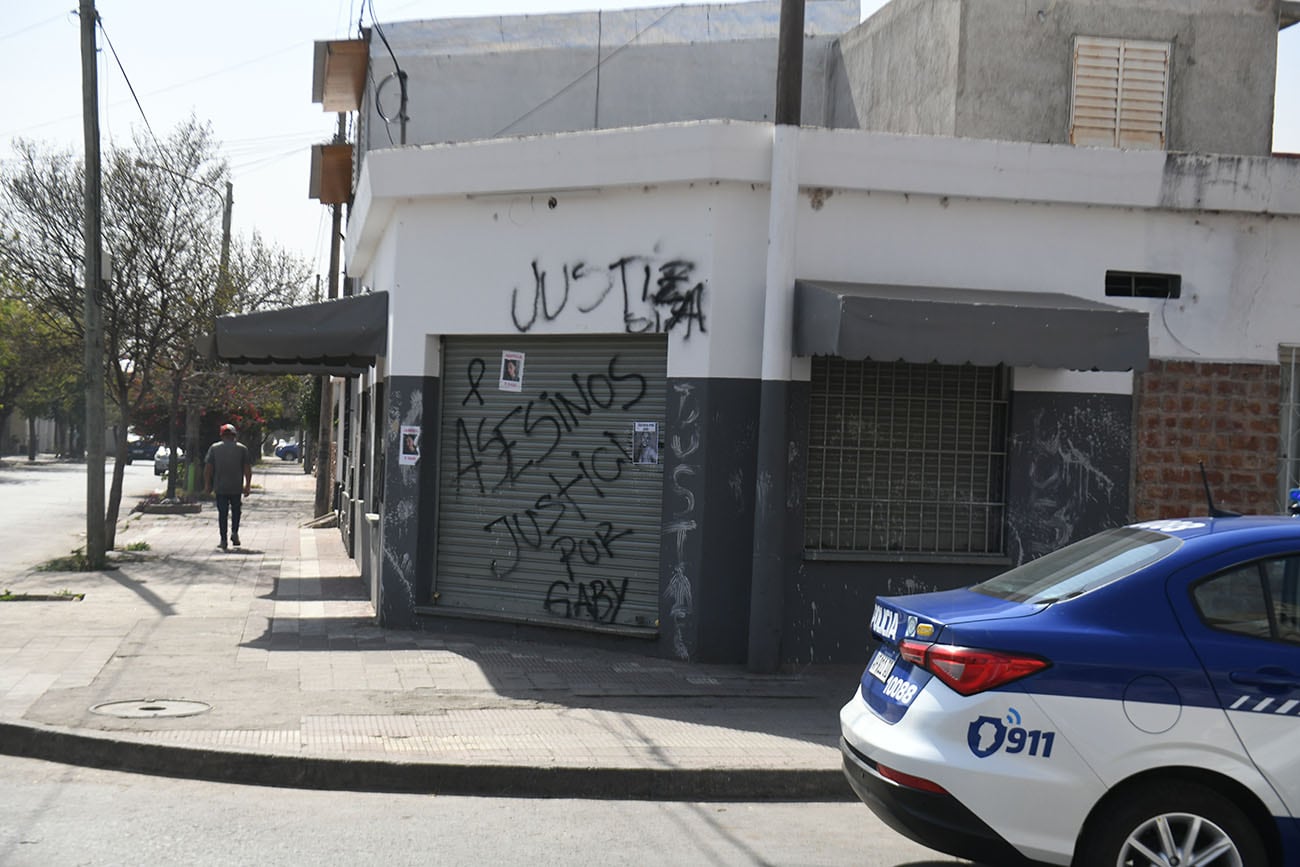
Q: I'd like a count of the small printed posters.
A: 3